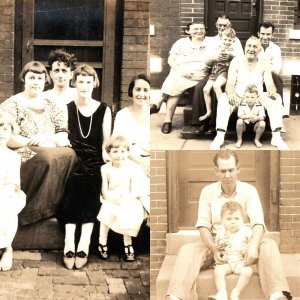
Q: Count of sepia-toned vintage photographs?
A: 3